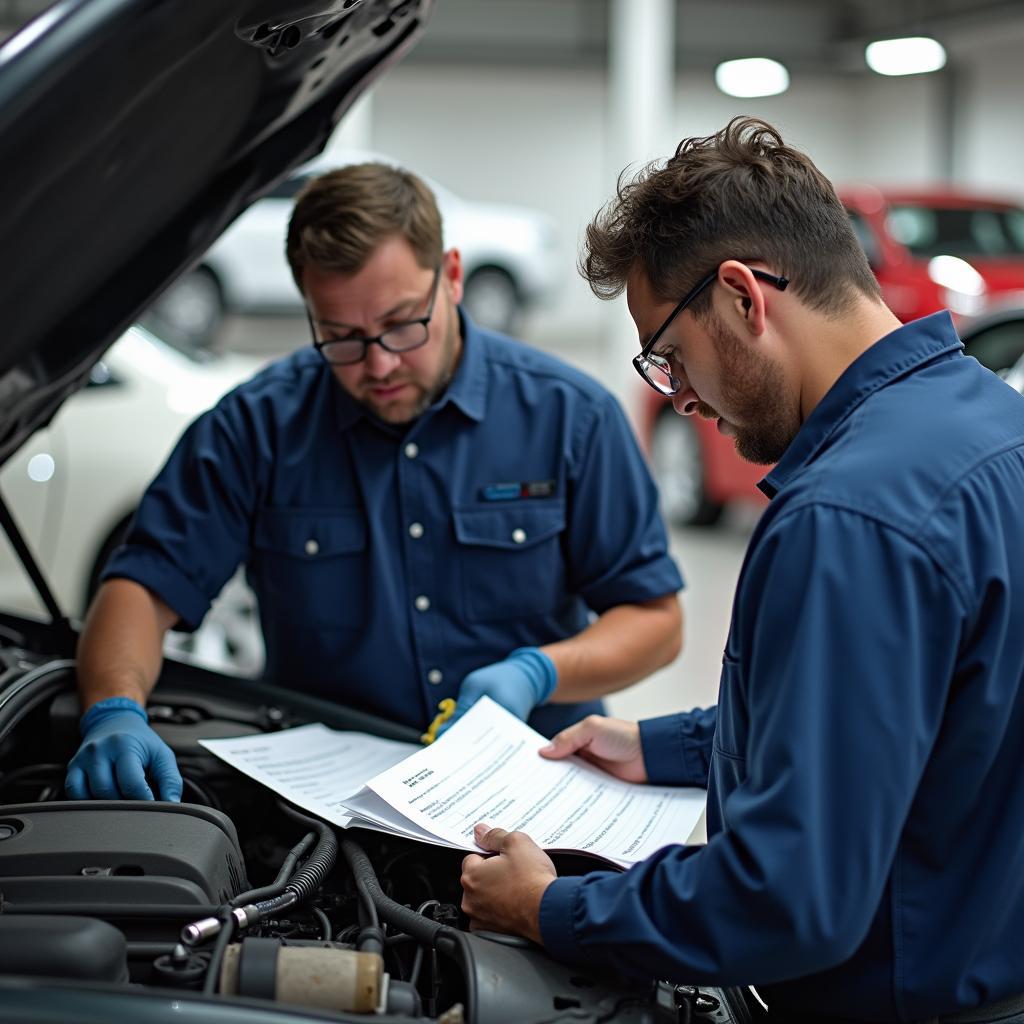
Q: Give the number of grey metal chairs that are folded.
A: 0